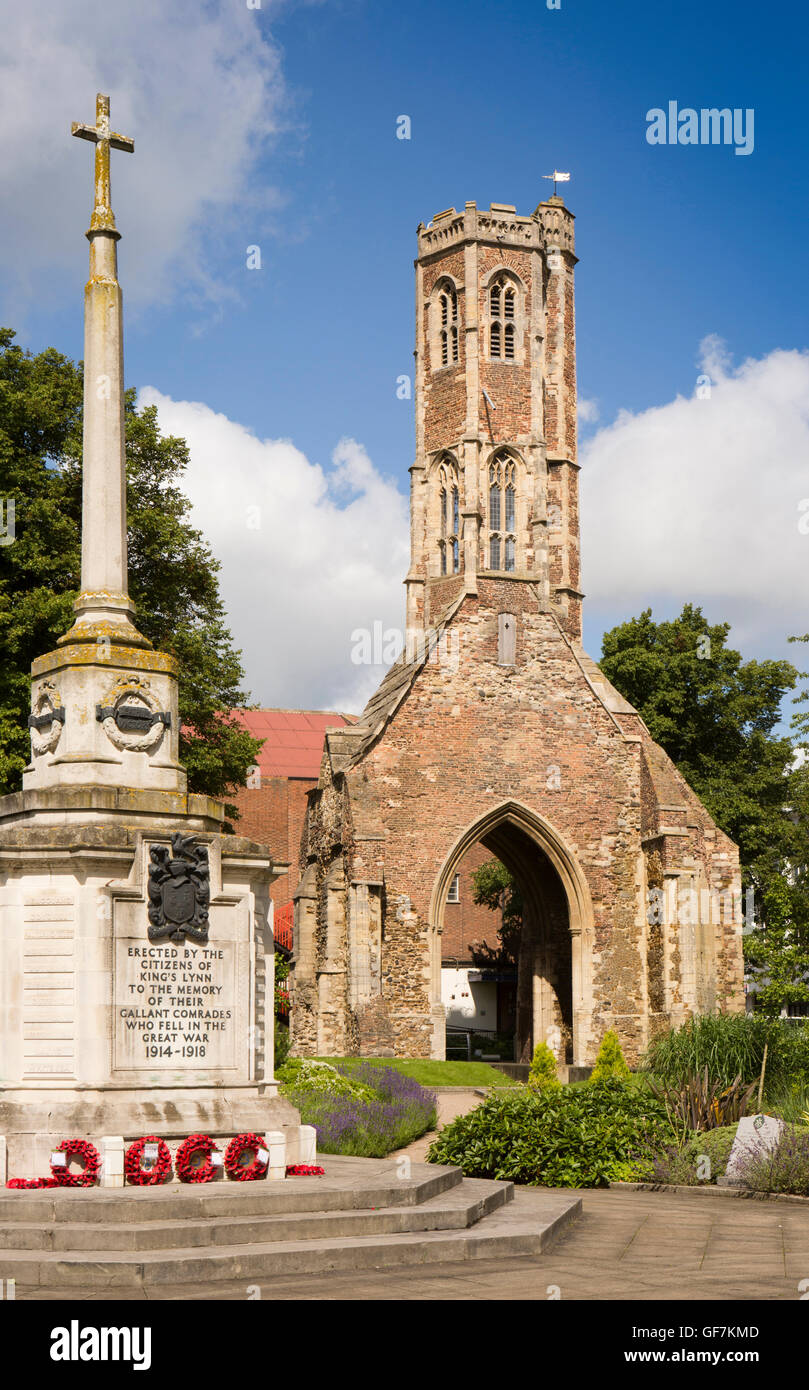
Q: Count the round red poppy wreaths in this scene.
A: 4